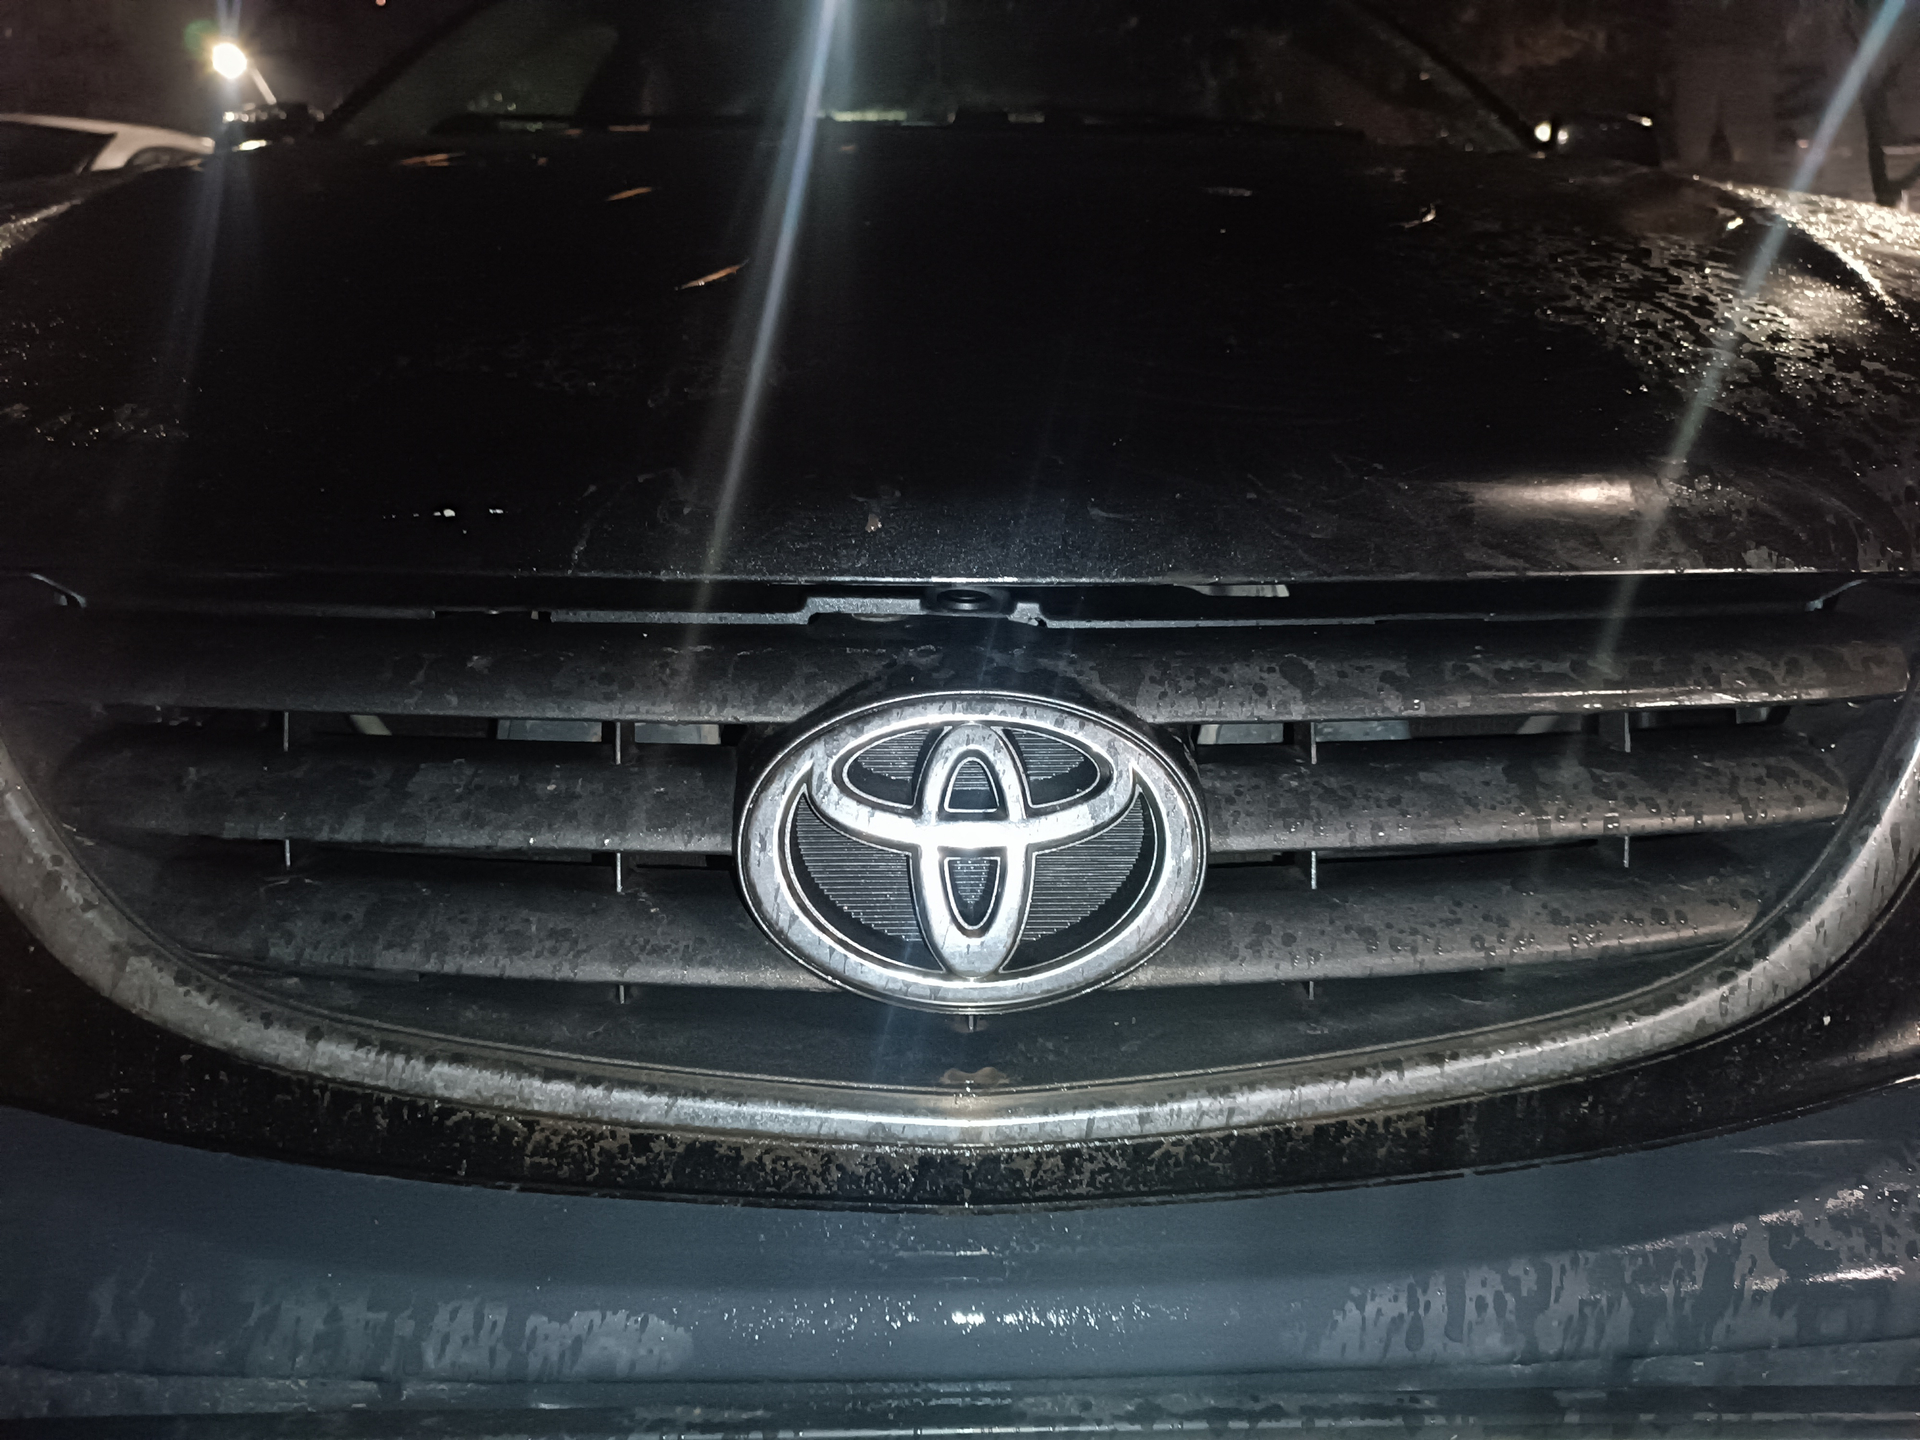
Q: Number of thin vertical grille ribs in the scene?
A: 11